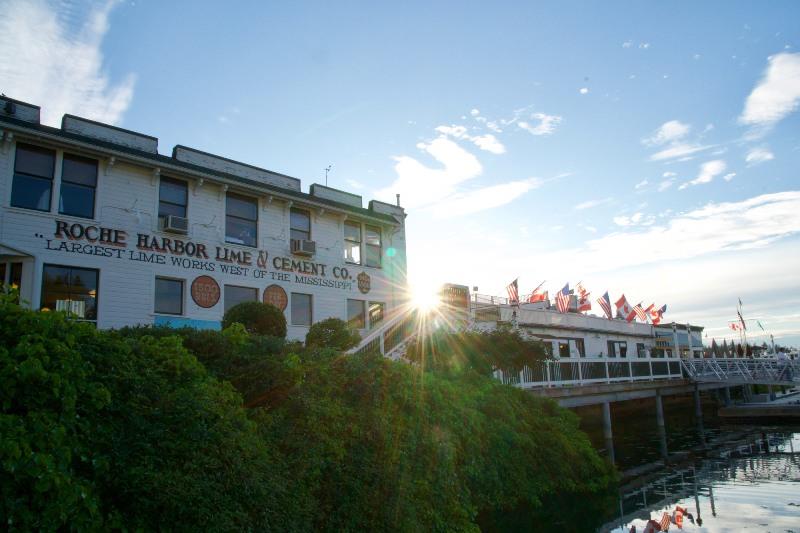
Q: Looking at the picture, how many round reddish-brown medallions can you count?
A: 2